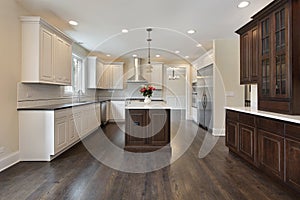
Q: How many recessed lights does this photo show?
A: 10